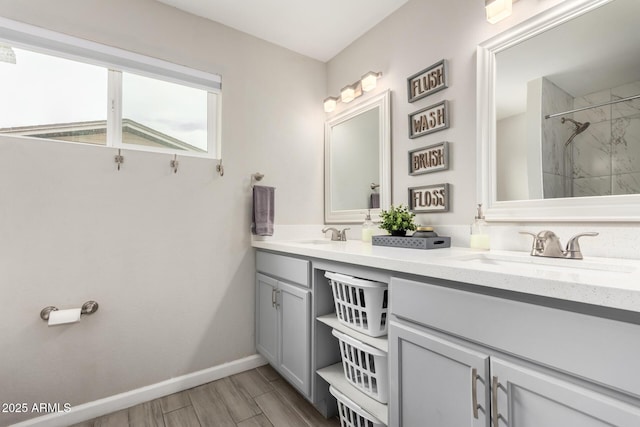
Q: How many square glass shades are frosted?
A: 4